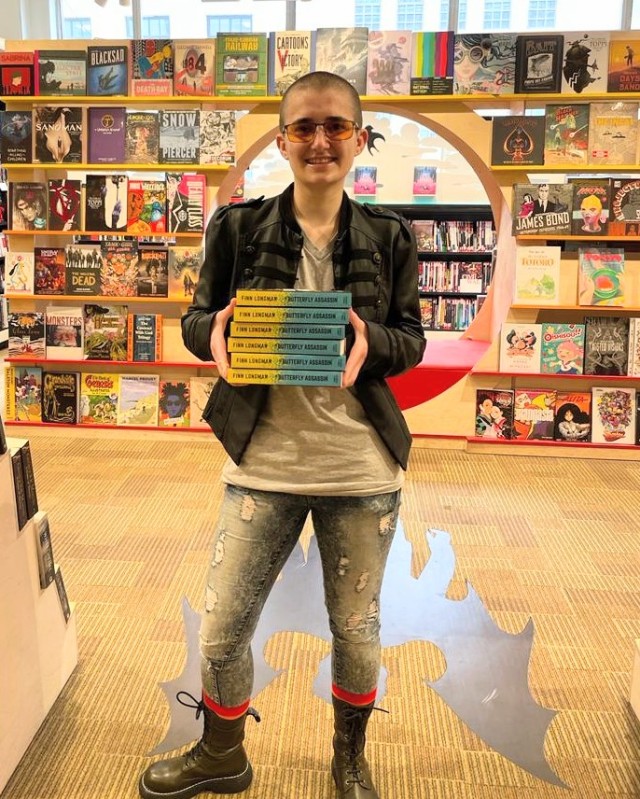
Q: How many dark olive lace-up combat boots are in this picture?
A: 2